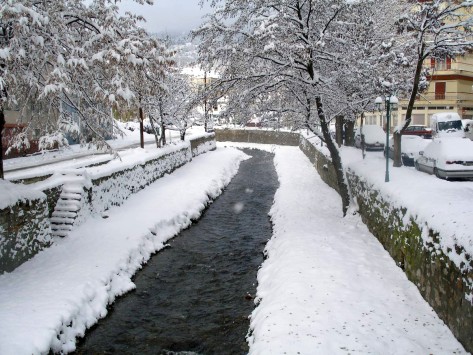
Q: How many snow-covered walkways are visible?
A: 2